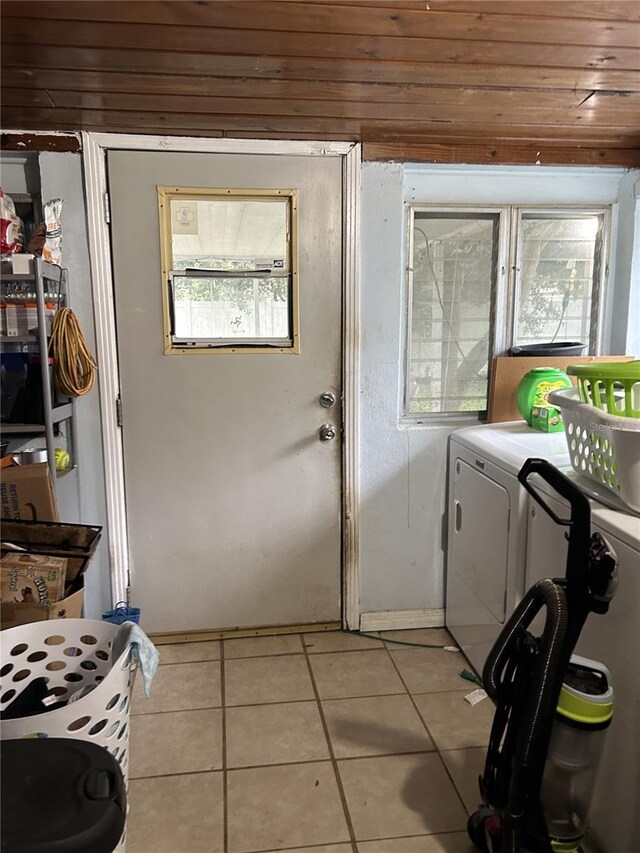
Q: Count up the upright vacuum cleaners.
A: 1